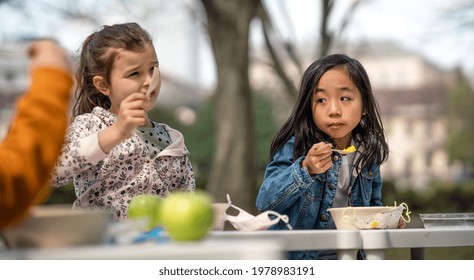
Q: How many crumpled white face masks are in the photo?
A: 1